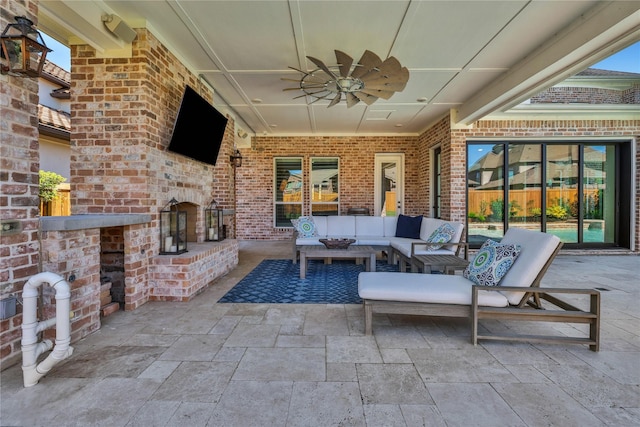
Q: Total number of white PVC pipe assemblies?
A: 1